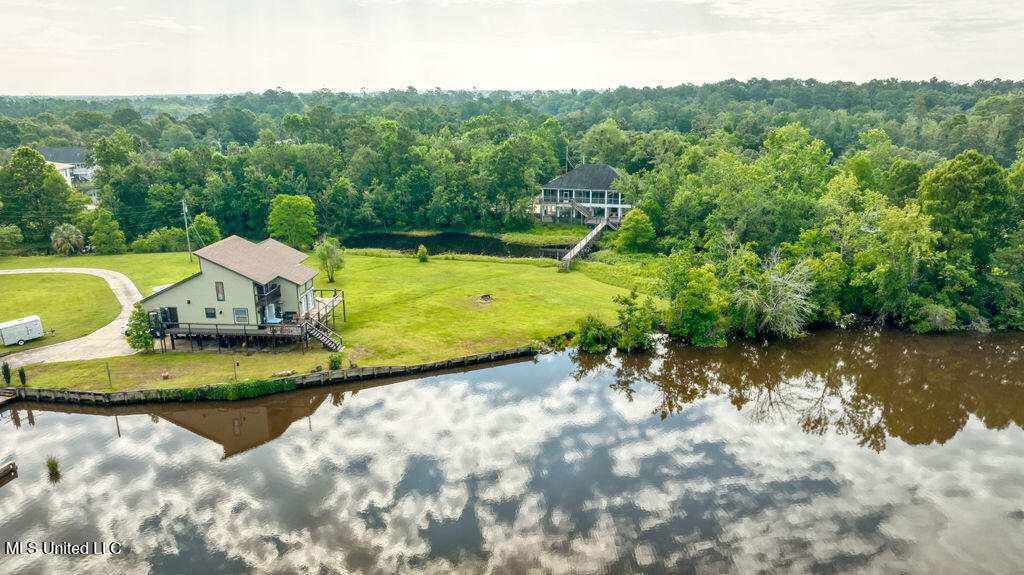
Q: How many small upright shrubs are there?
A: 2